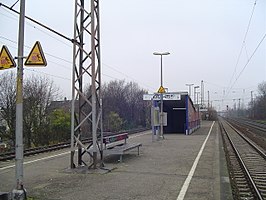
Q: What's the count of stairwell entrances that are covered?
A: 1